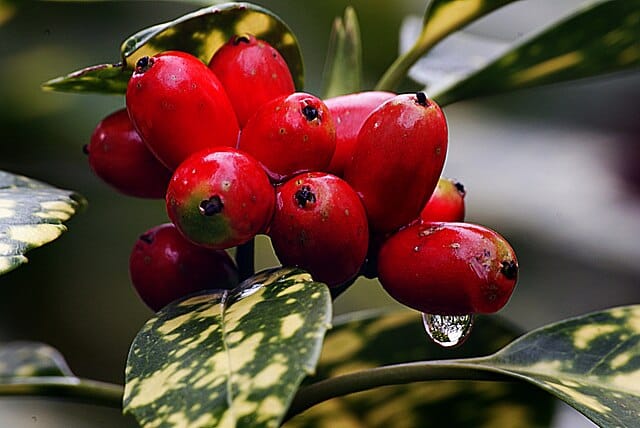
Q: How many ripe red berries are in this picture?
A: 11